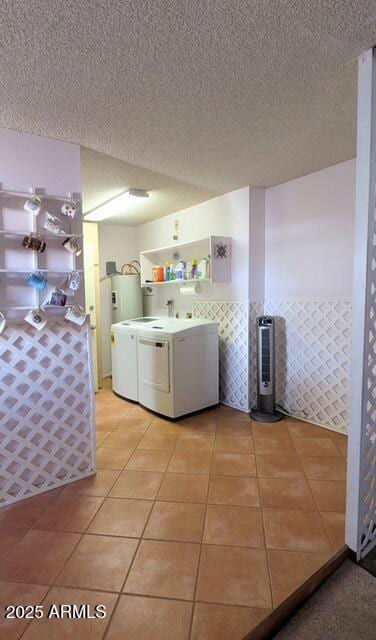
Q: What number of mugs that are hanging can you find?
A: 11